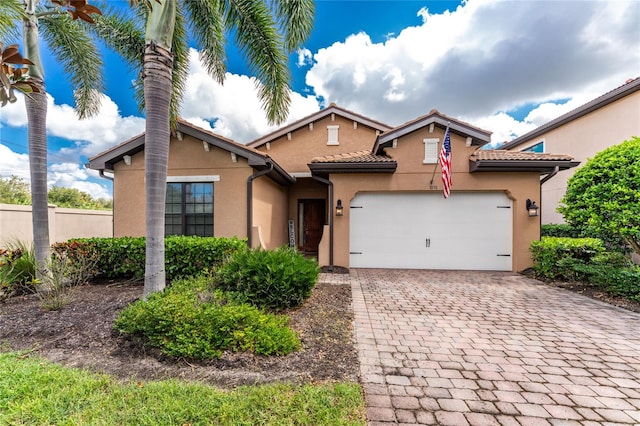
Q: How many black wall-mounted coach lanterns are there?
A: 2